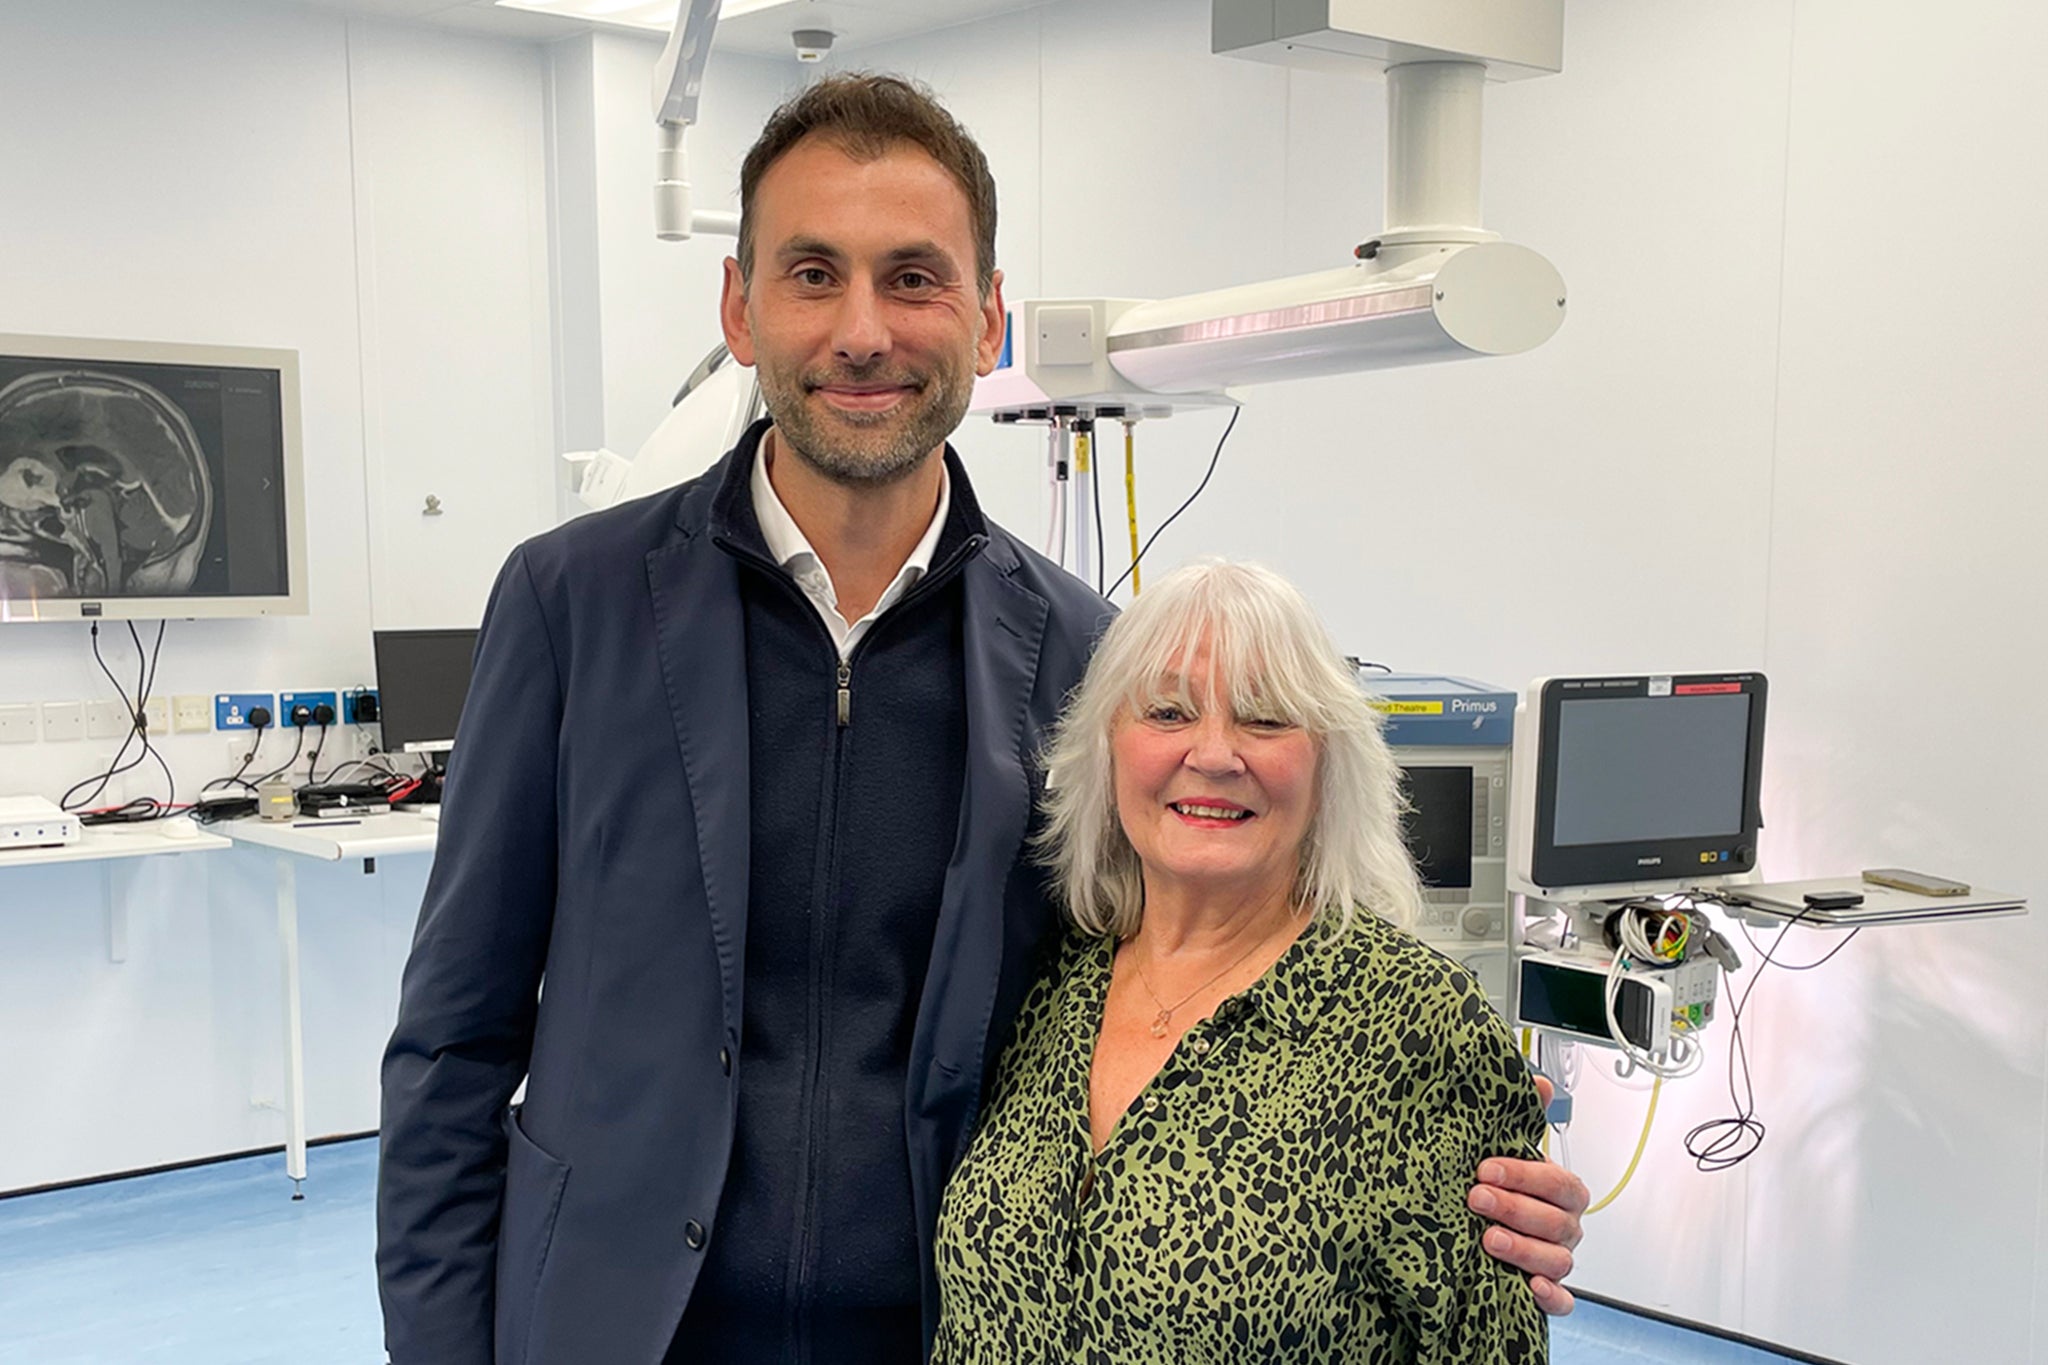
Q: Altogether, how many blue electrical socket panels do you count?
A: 3